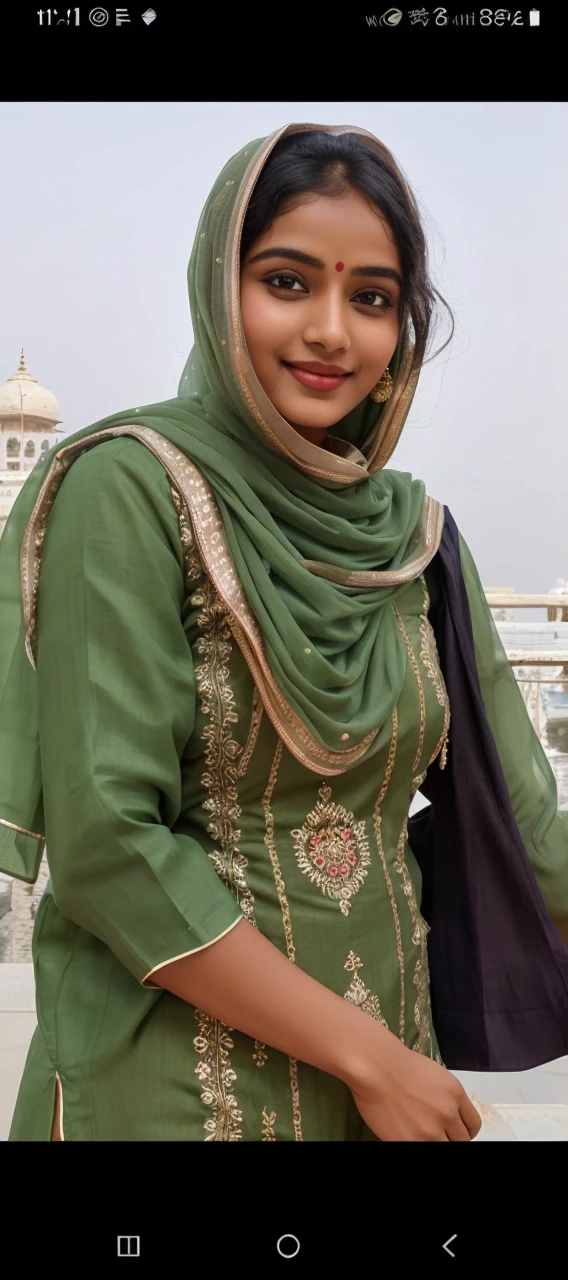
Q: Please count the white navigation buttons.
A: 3